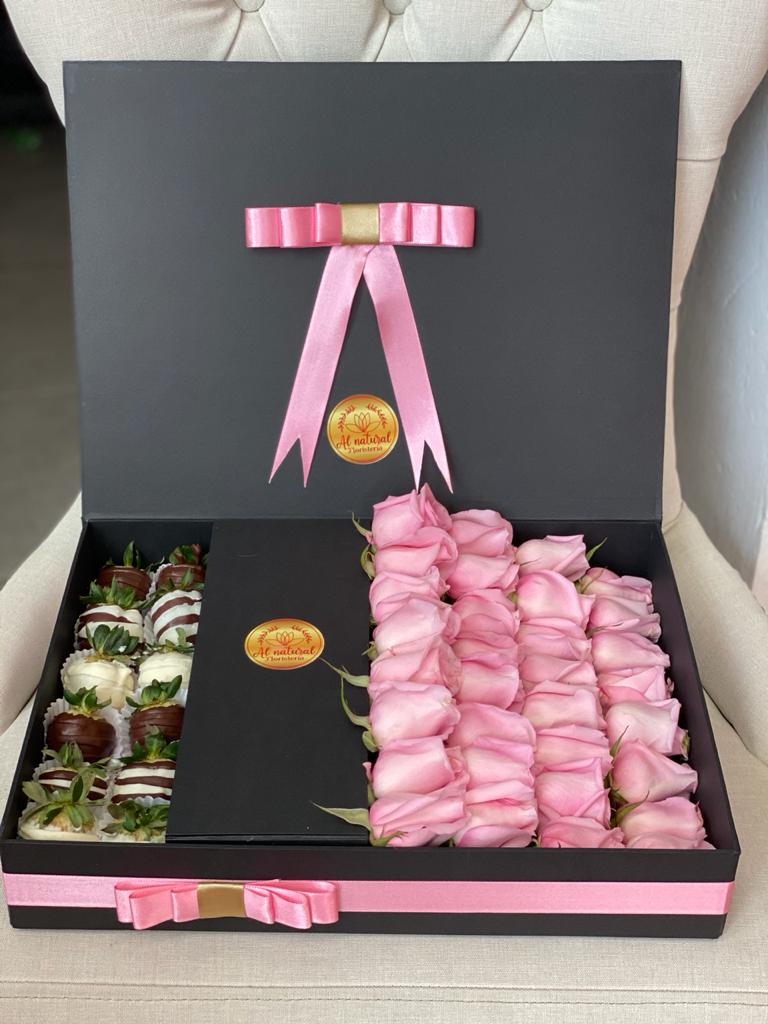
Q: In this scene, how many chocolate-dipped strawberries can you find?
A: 12